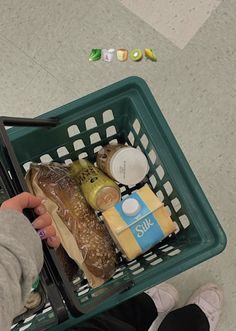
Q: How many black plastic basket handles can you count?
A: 2